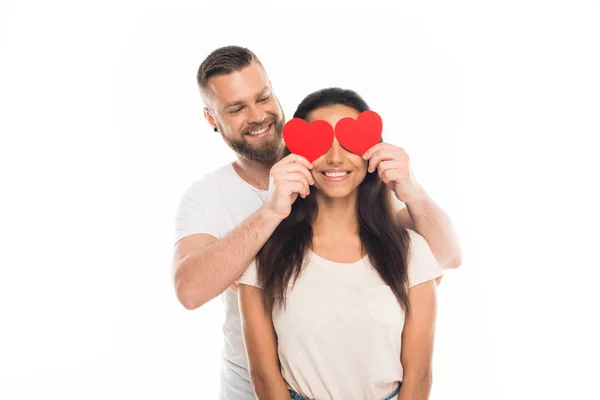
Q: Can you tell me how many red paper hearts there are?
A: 2